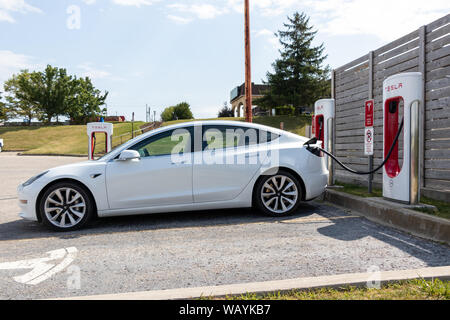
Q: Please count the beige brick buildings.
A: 1